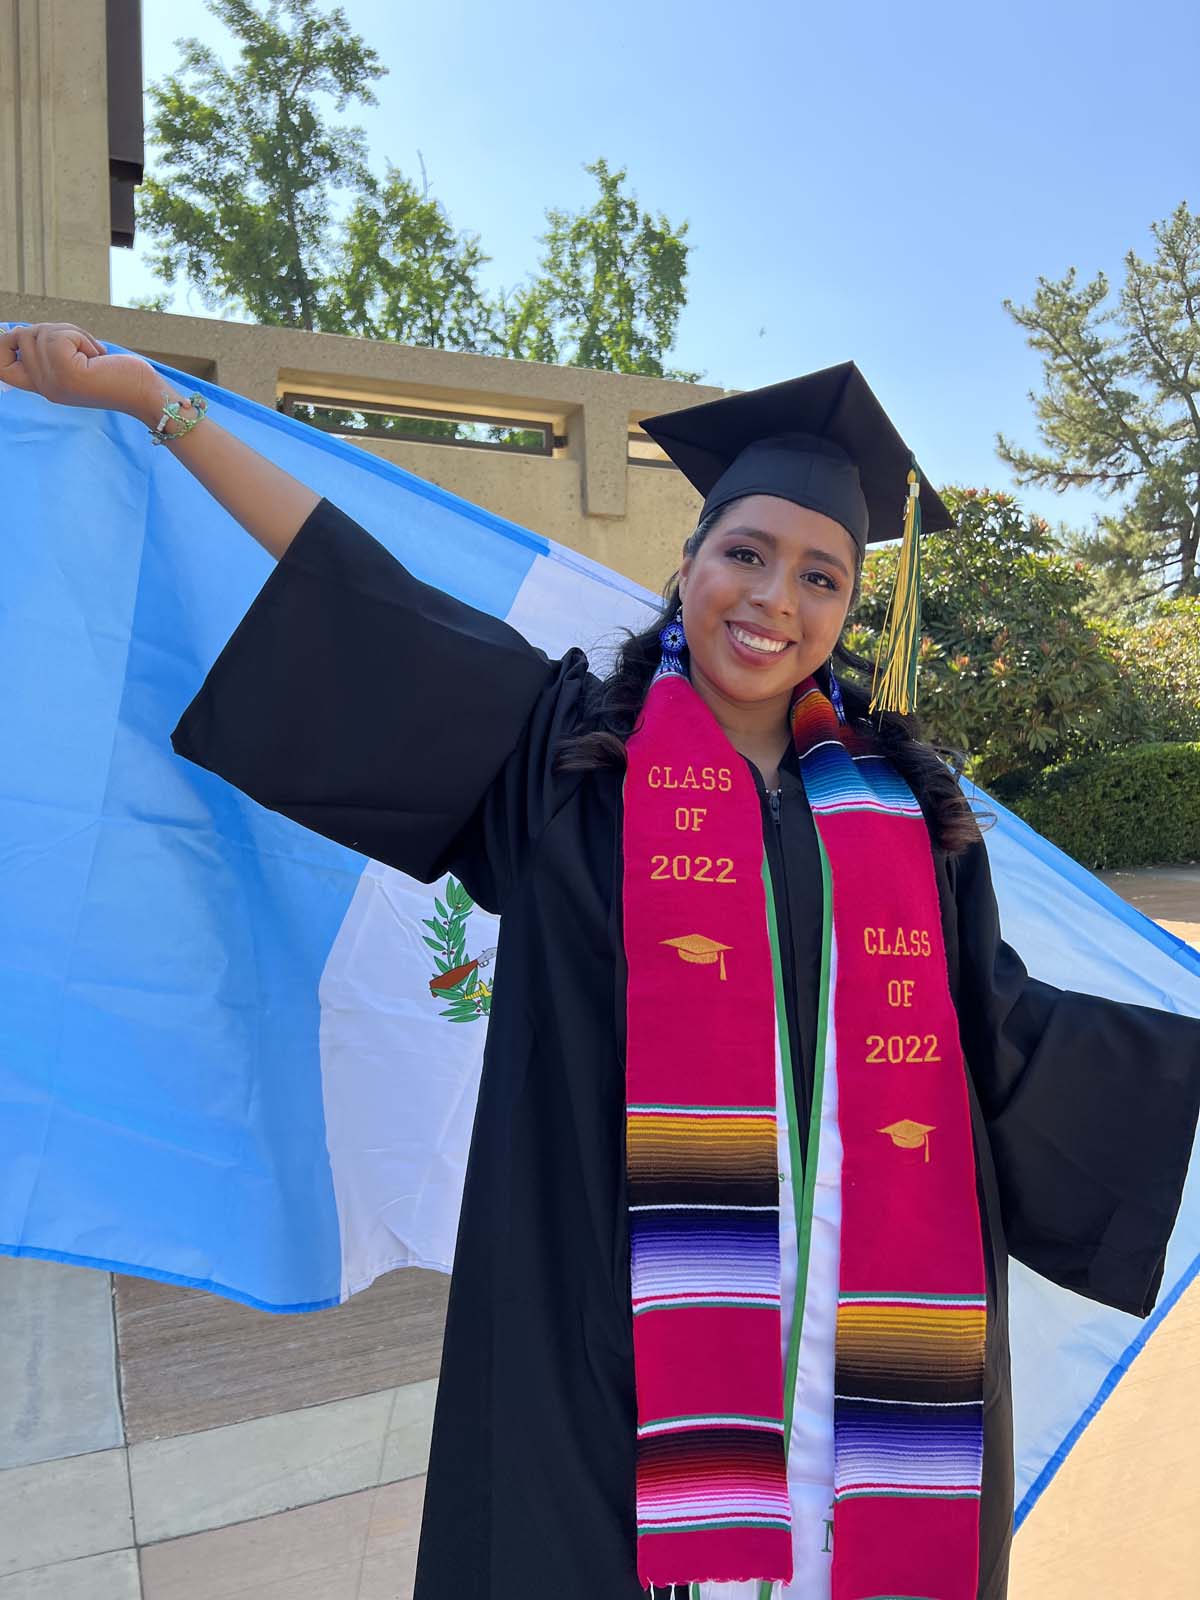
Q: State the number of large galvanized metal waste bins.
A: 0